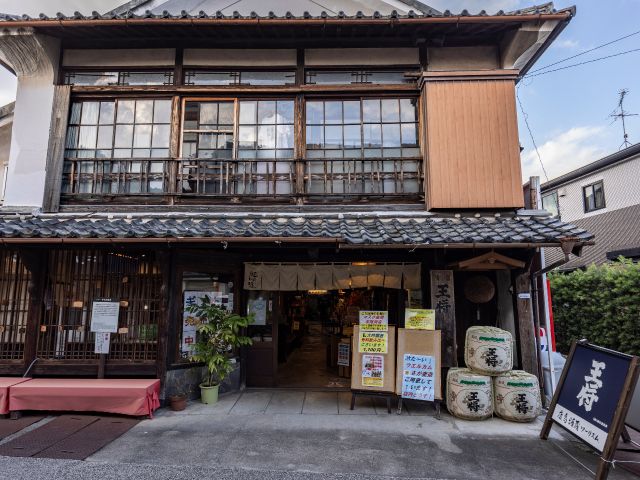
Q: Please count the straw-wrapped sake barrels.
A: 3